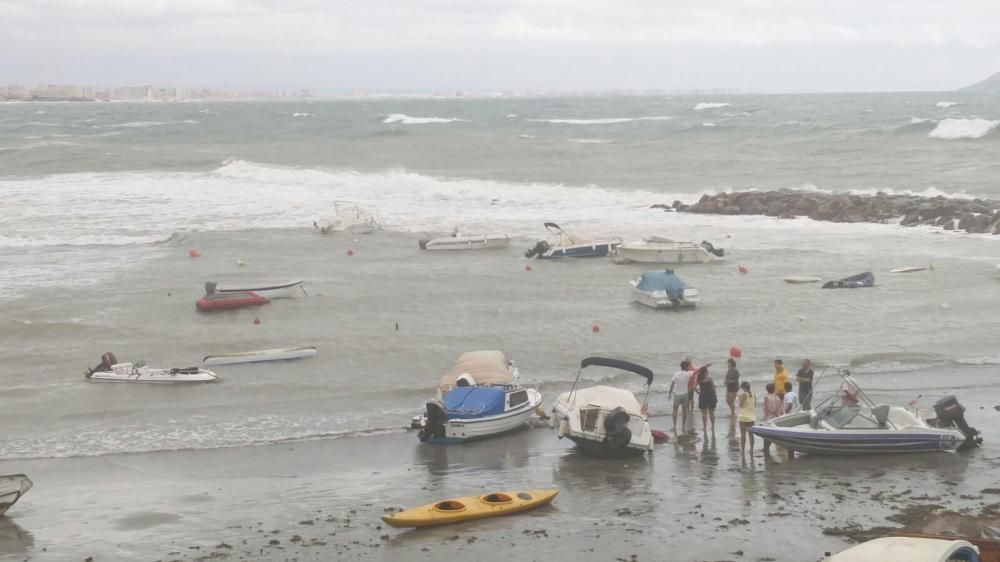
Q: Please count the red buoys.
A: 7